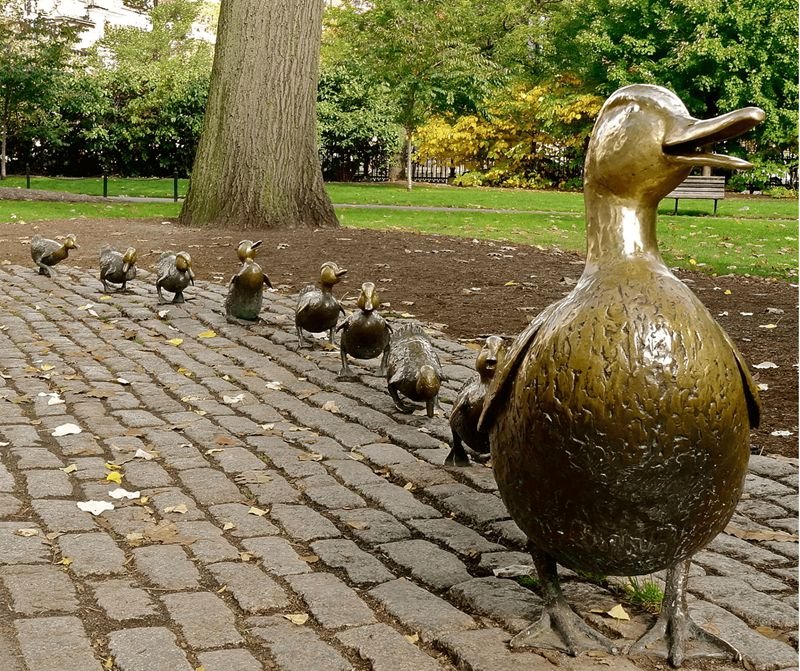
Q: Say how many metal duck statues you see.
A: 9